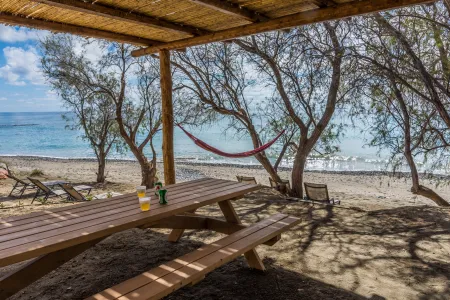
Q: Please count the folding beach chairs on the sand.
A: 6